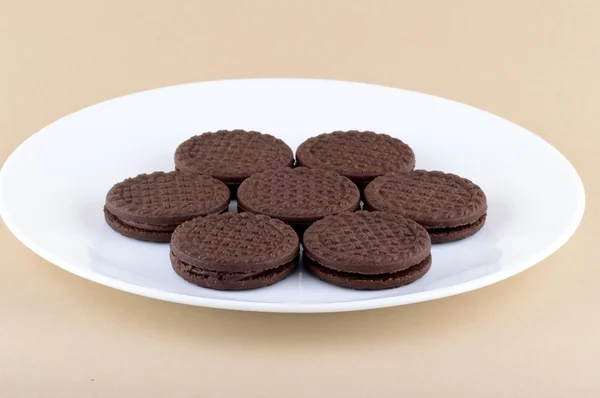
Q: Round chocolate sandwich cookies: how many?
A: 7